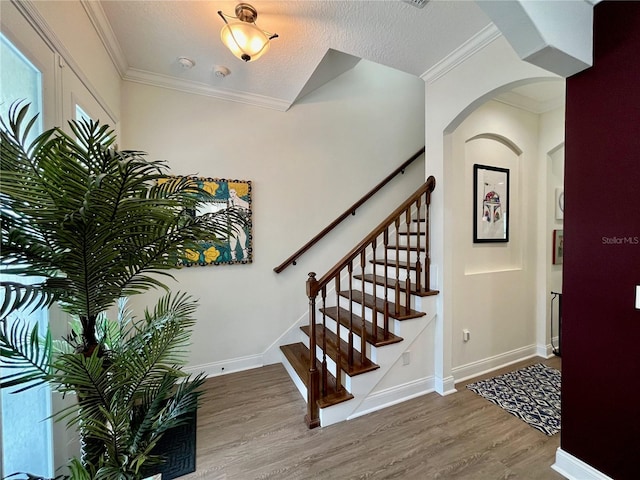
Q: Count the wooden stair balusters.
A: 10